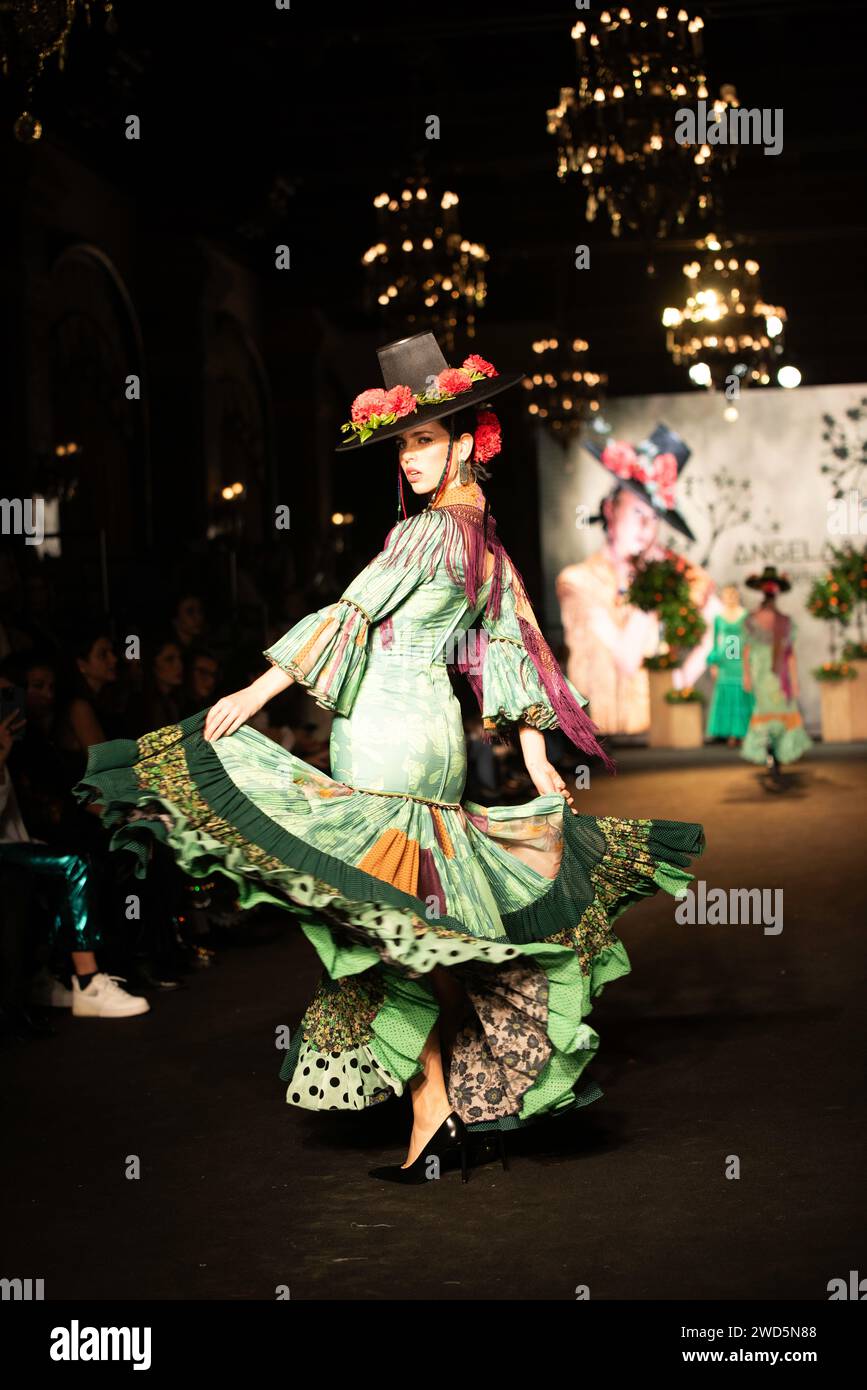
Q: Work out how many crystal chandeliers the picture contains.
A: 5